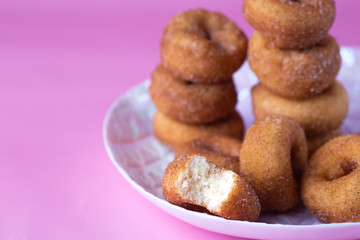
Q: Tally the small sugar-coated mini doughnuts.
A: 11